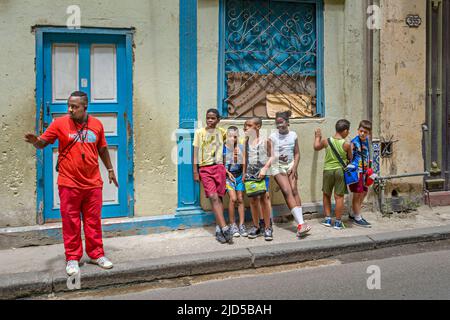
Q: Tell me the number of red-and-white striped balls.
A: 0